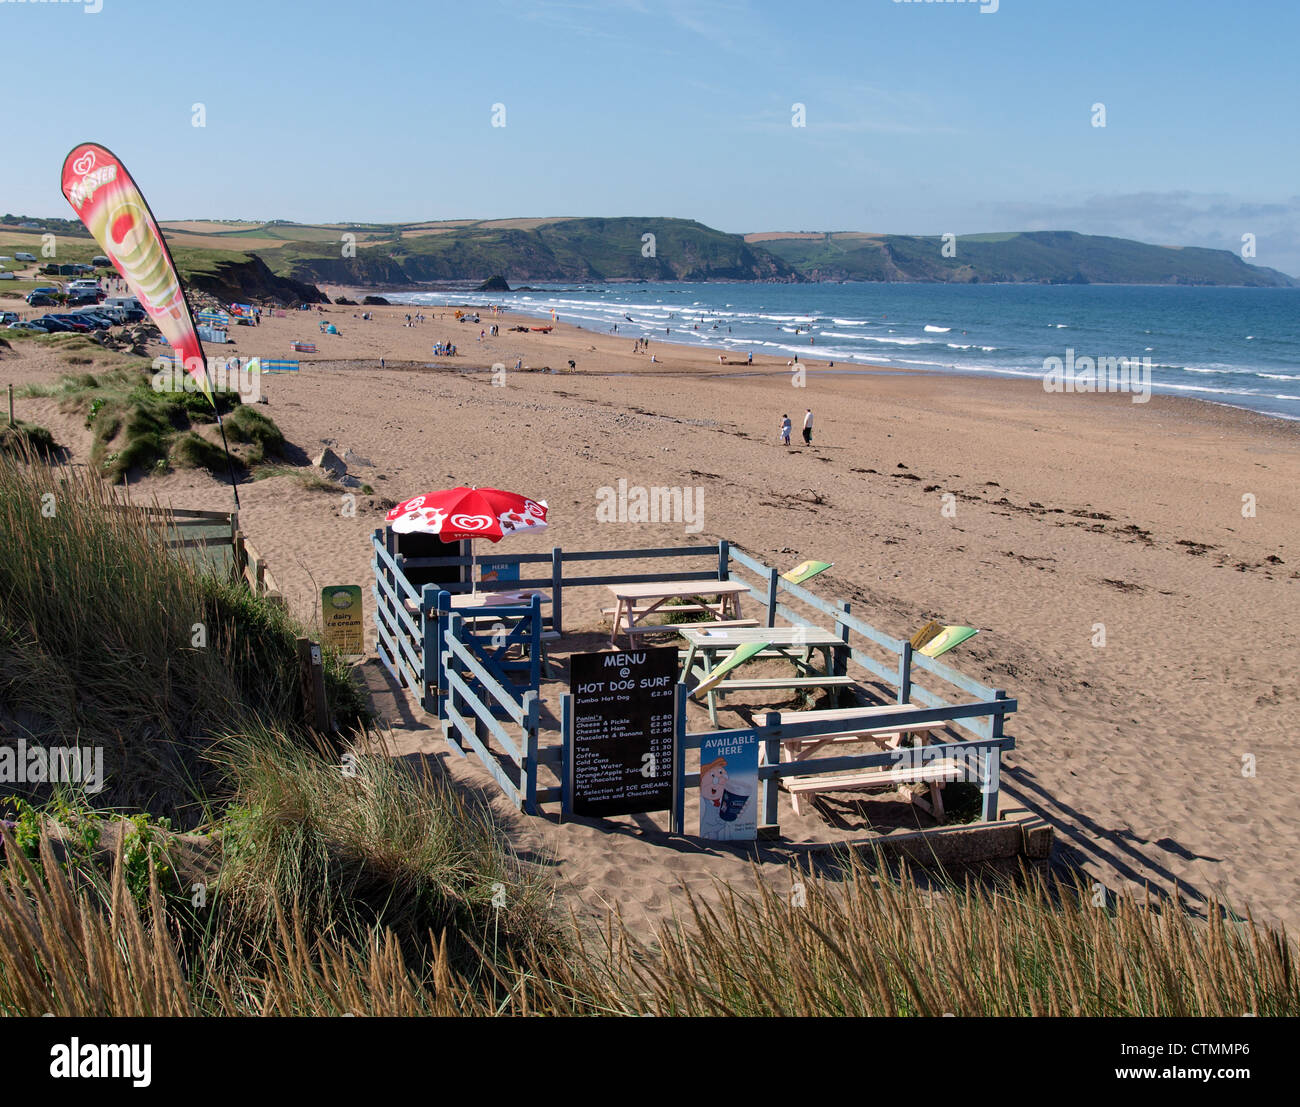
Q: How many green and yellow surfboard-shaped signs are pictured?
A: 3